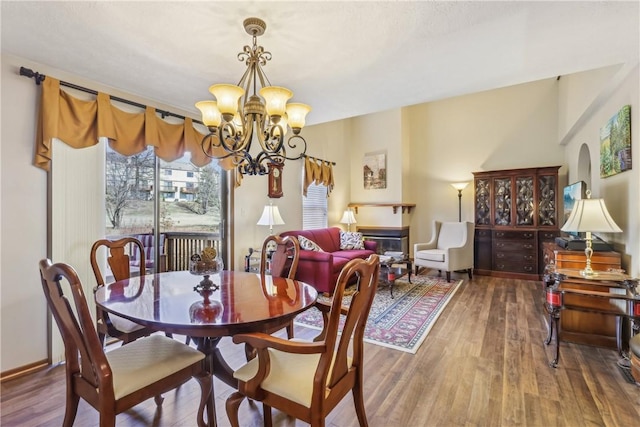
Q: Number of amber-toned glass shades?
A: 6